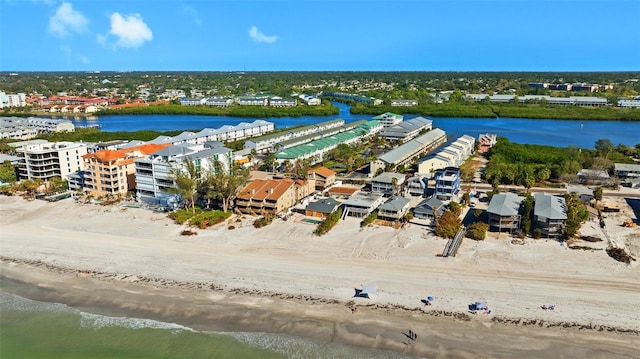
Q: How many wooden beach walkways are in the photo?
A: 1